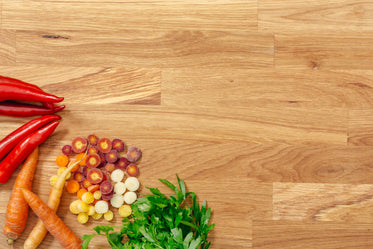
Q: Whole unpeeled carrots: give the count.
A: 3